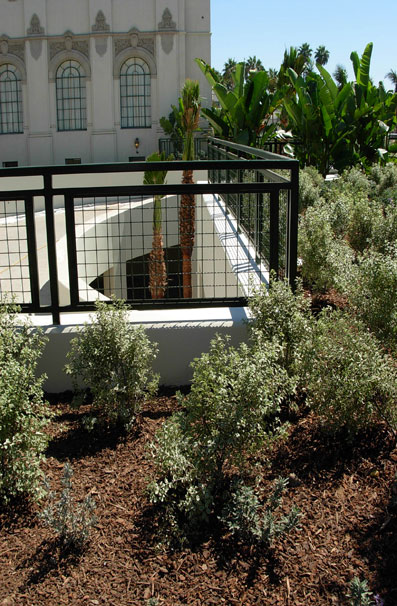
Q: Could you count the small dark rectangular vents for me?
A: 3